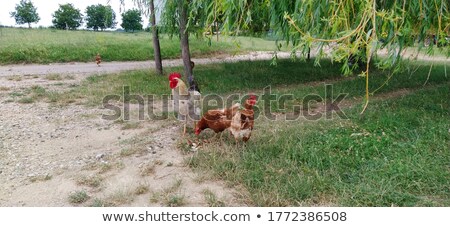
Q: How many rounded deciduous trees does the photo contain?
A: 4